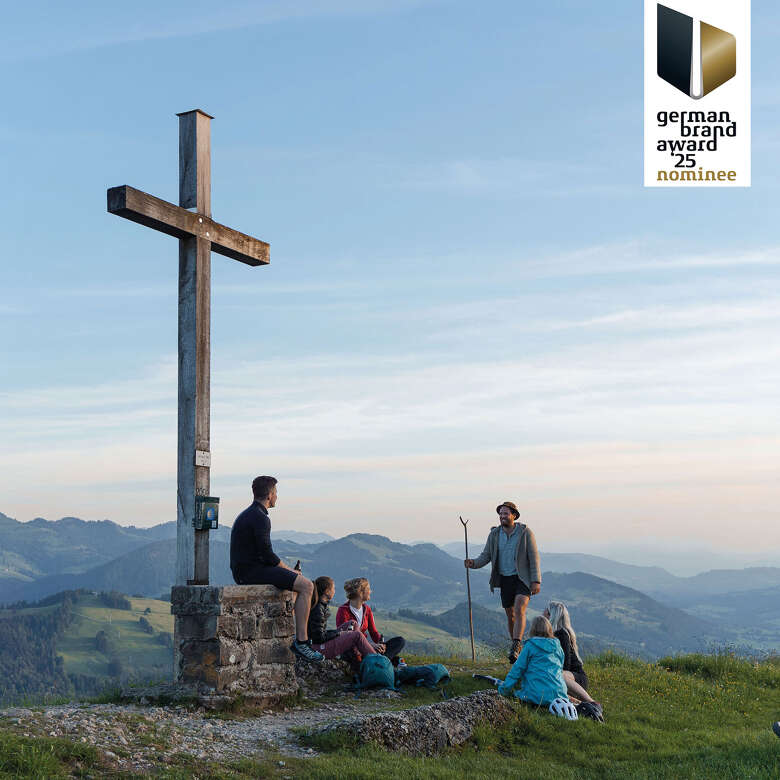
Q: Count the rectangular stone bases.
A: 1